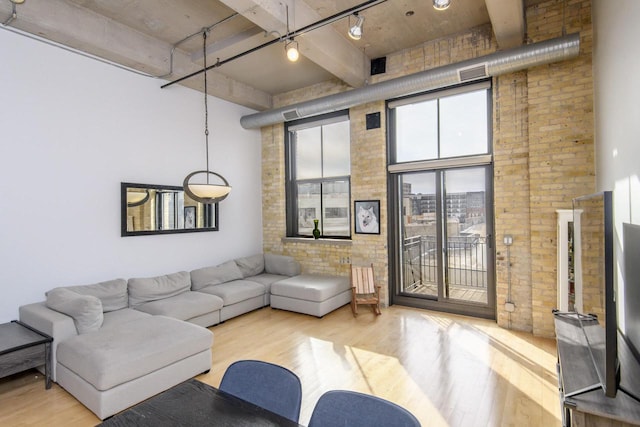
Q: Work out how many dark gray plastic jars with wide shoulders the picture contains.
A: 0